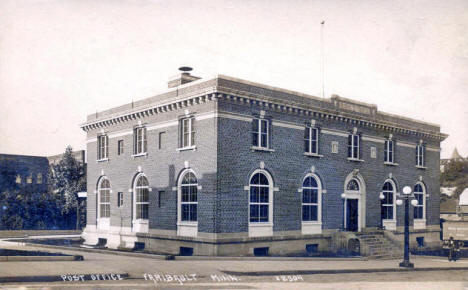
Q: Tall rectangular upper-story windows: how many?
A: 8